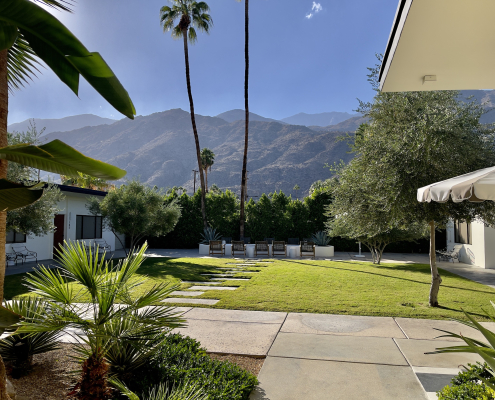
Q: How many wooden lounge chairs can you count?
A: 5